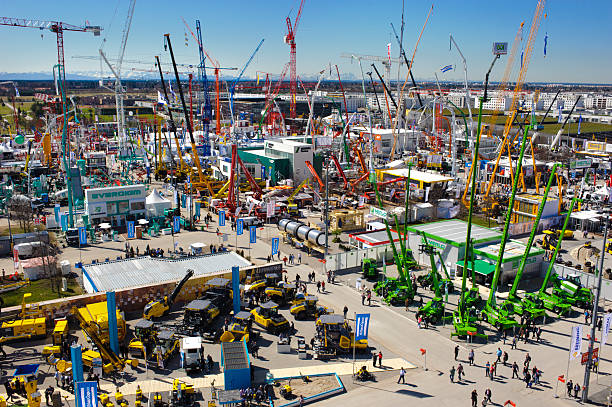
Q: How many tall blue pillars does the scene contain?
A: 3